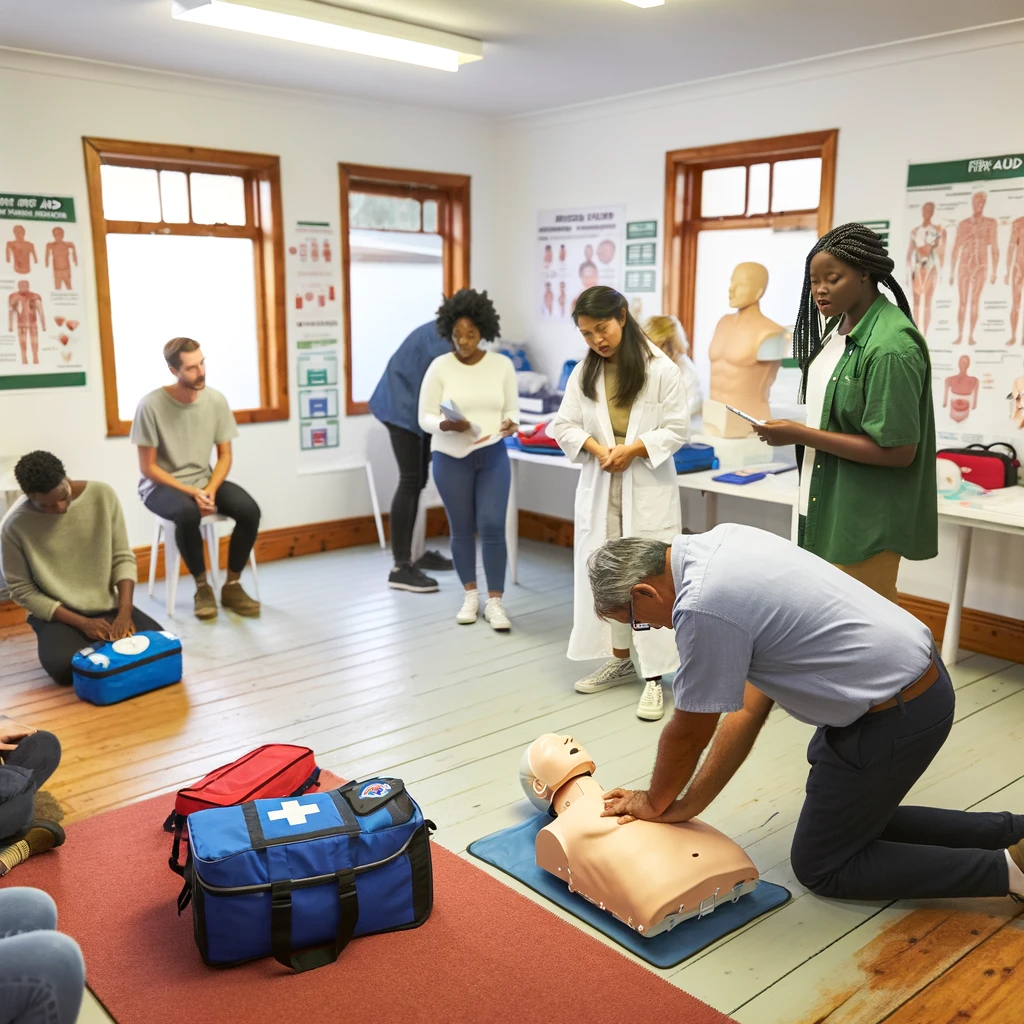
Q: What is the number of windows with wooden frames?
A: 3